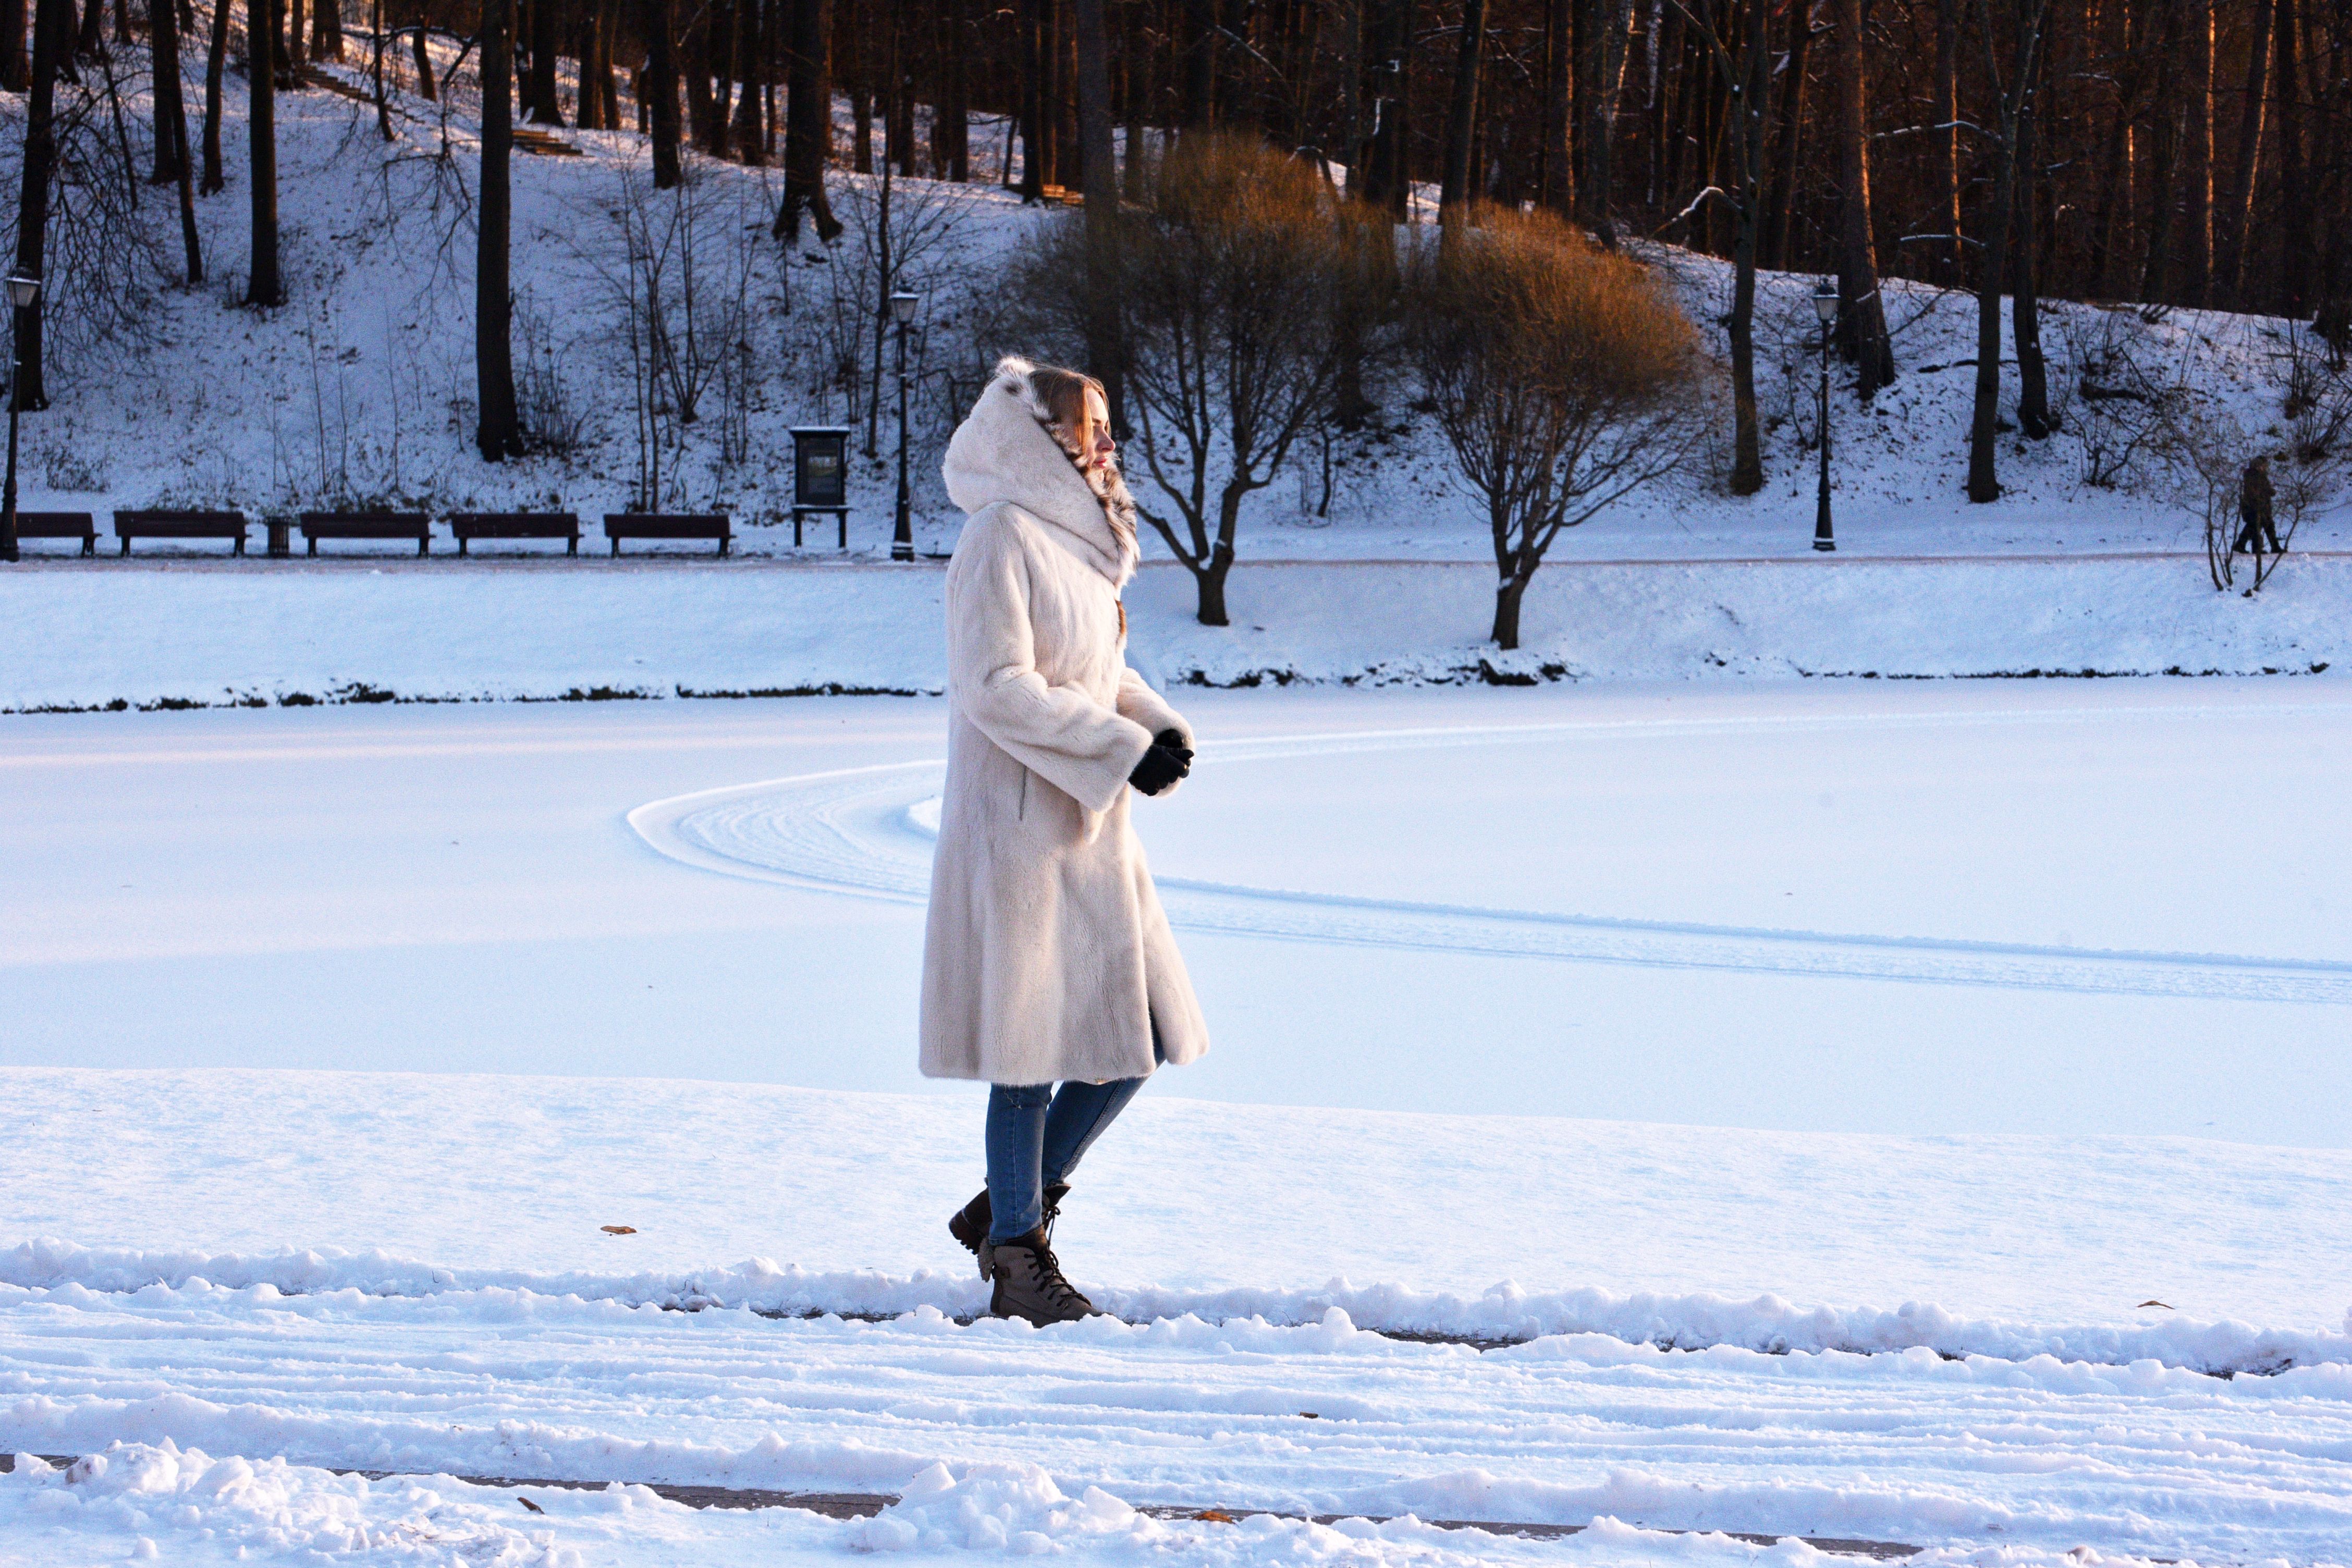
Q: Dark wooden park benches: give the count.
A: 5